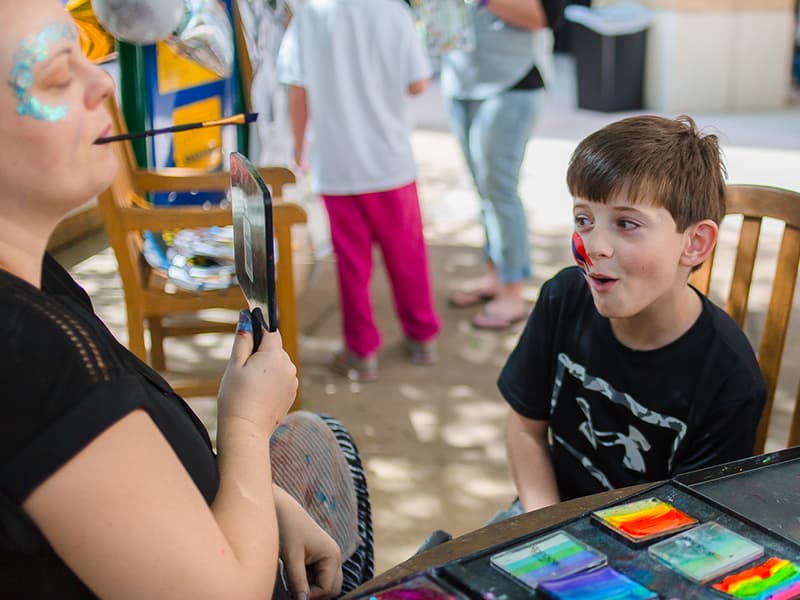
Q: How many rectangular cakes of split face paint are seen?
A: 5